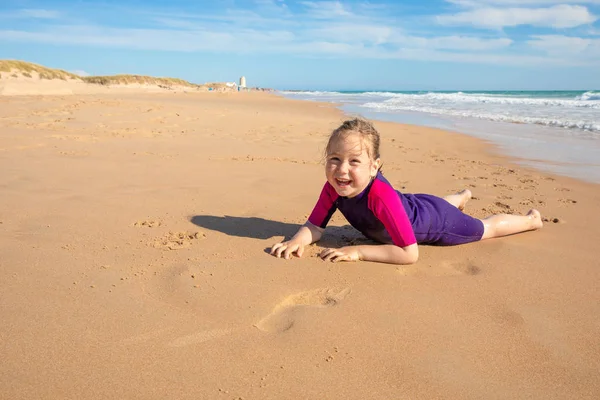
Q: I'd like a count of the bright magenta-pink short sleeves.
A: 2